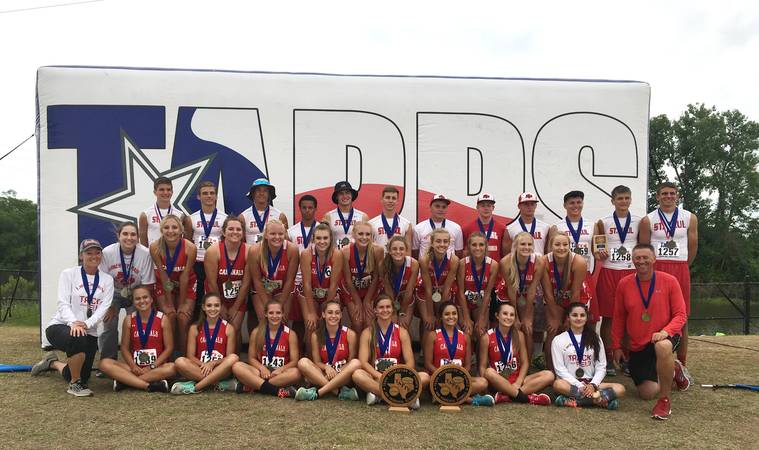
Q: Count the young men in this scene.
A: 12